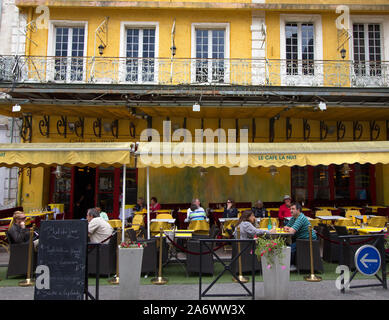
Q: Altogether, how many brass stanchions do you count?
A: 5